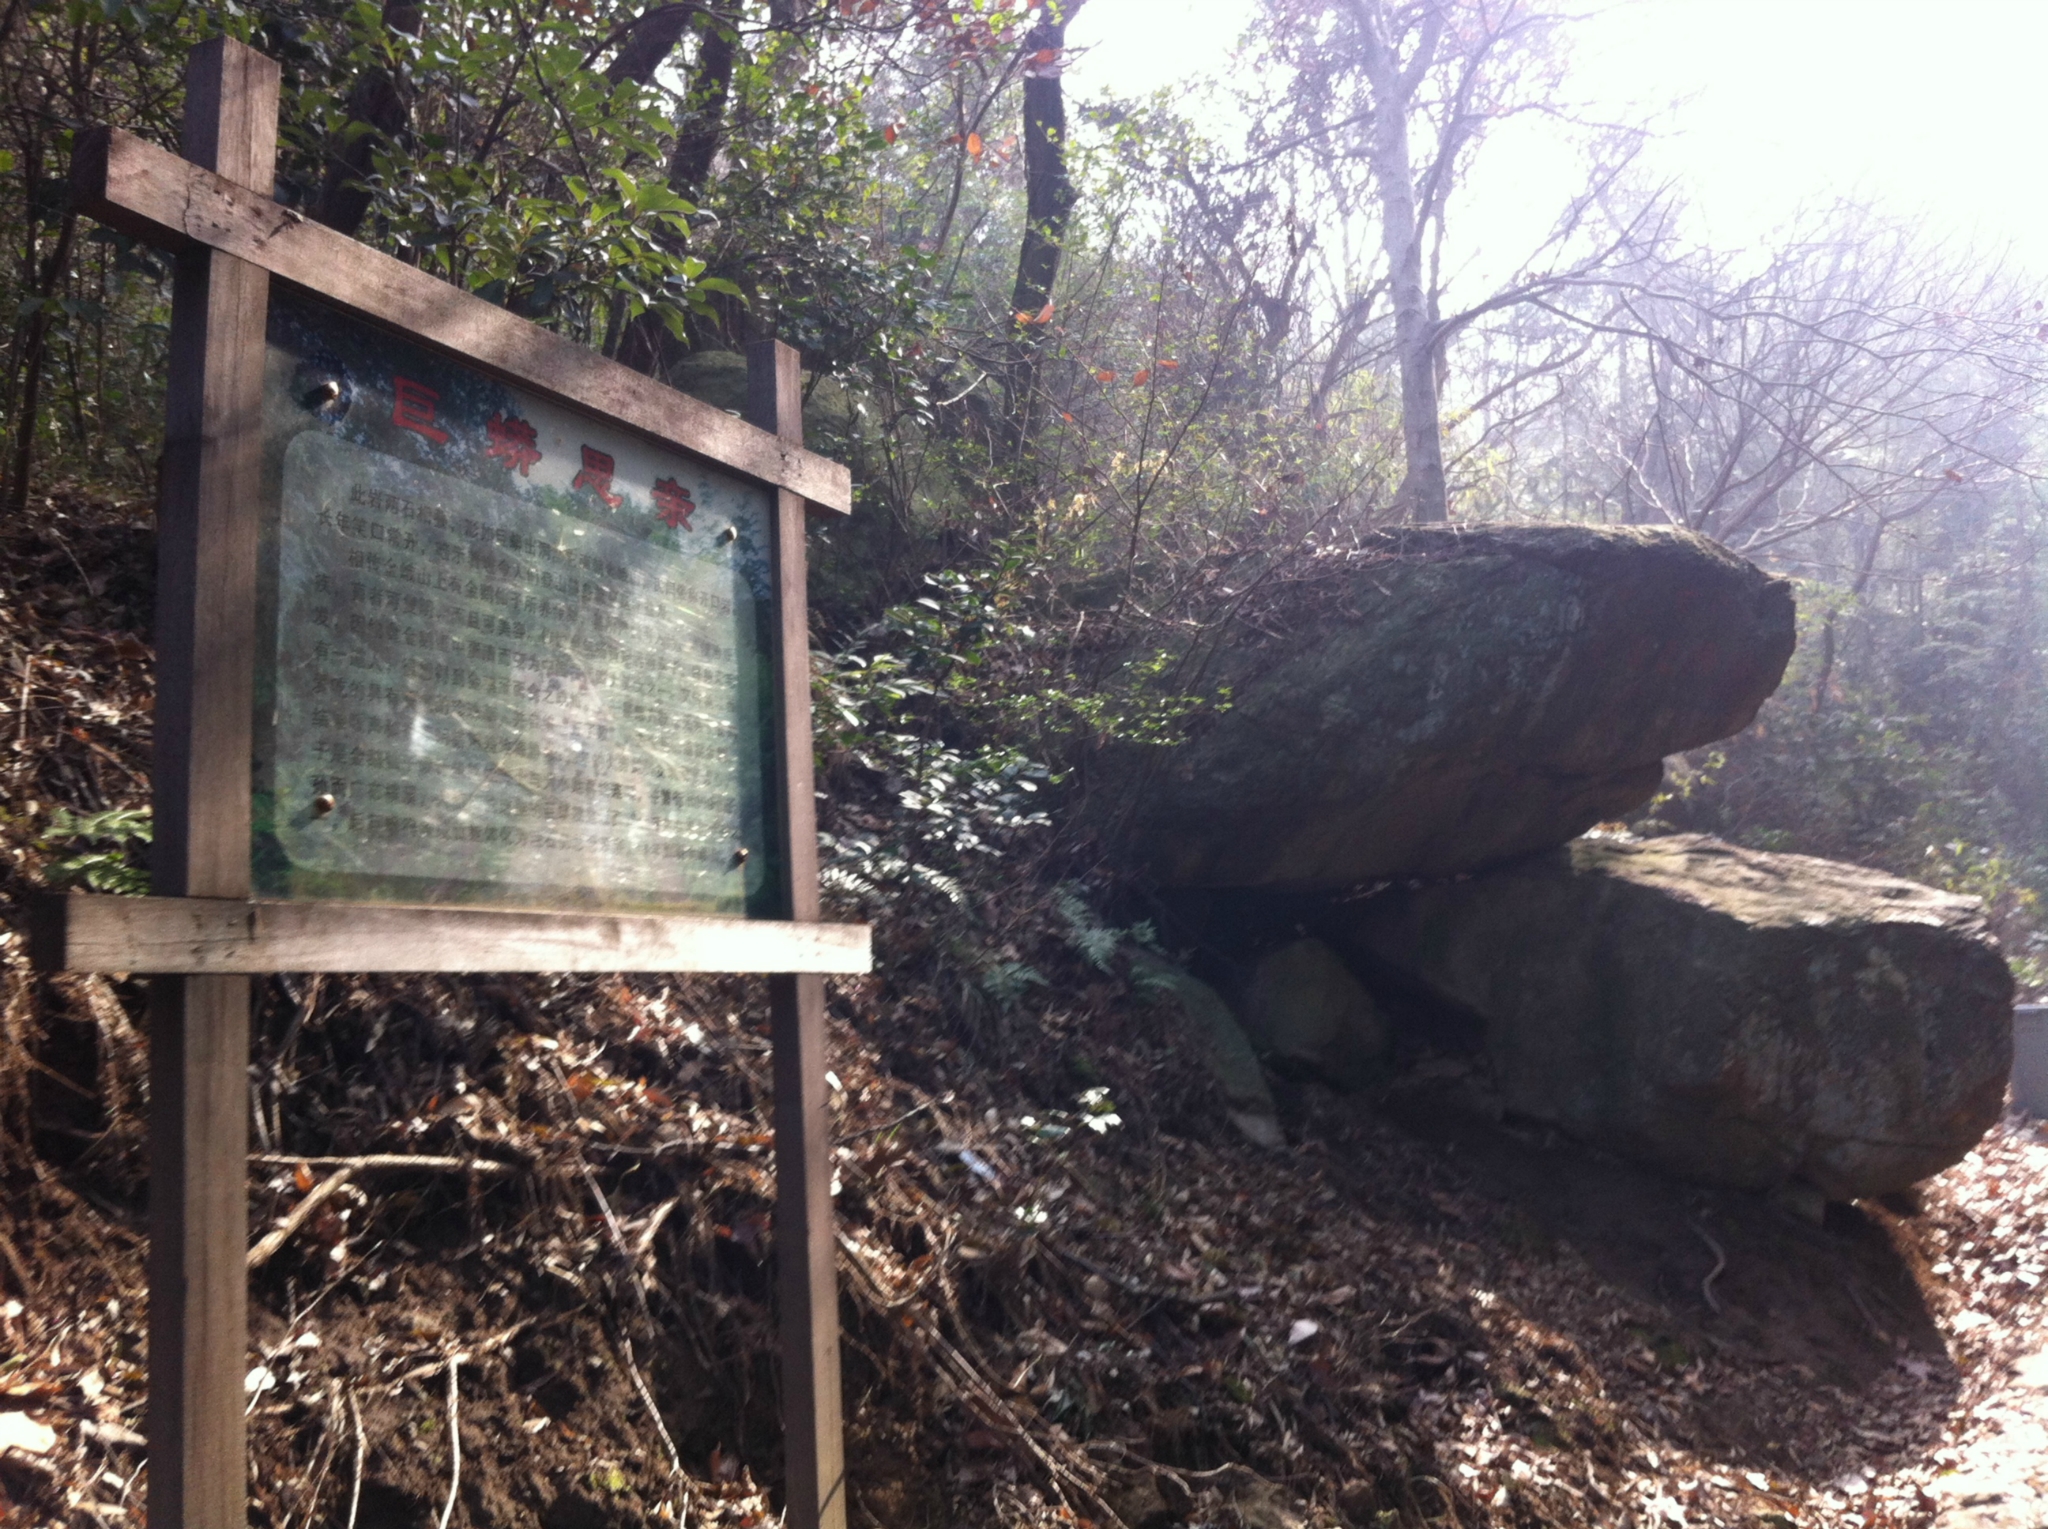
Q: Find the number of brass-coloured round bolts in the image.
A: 4